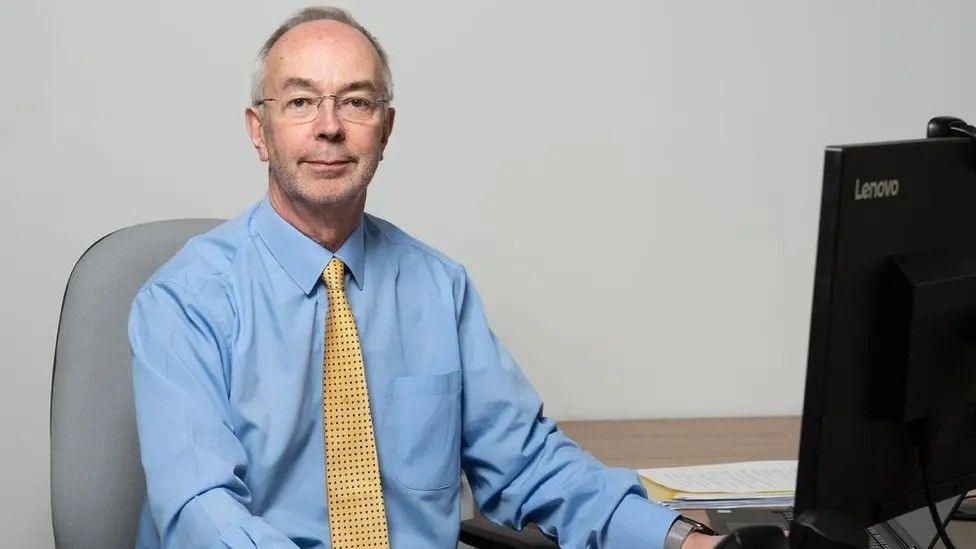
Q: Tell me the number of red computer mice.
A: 0